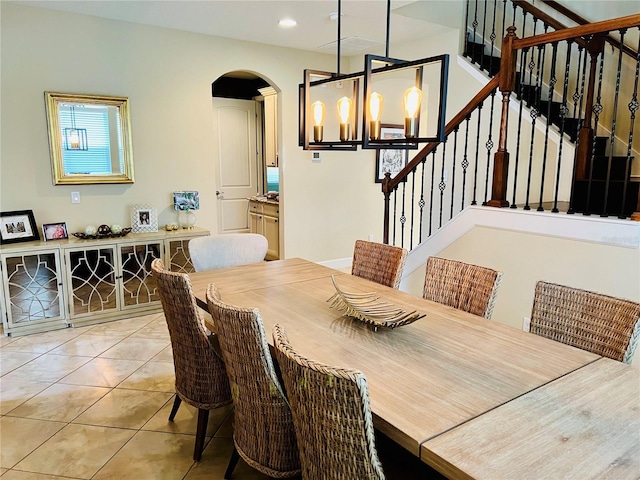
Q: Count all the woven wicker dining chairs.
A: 6